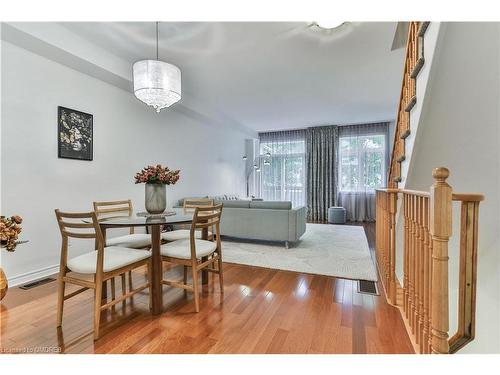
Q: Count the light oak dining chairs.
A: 4